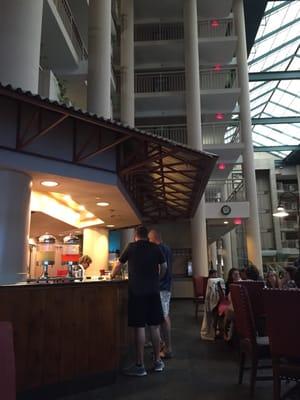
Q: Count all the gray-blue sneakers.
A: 2